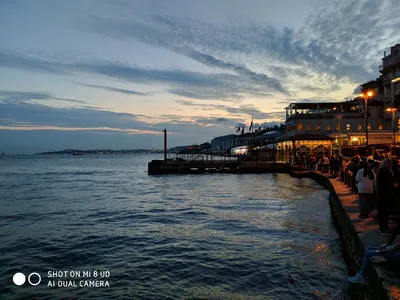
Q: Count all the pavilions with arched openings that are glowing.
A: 1